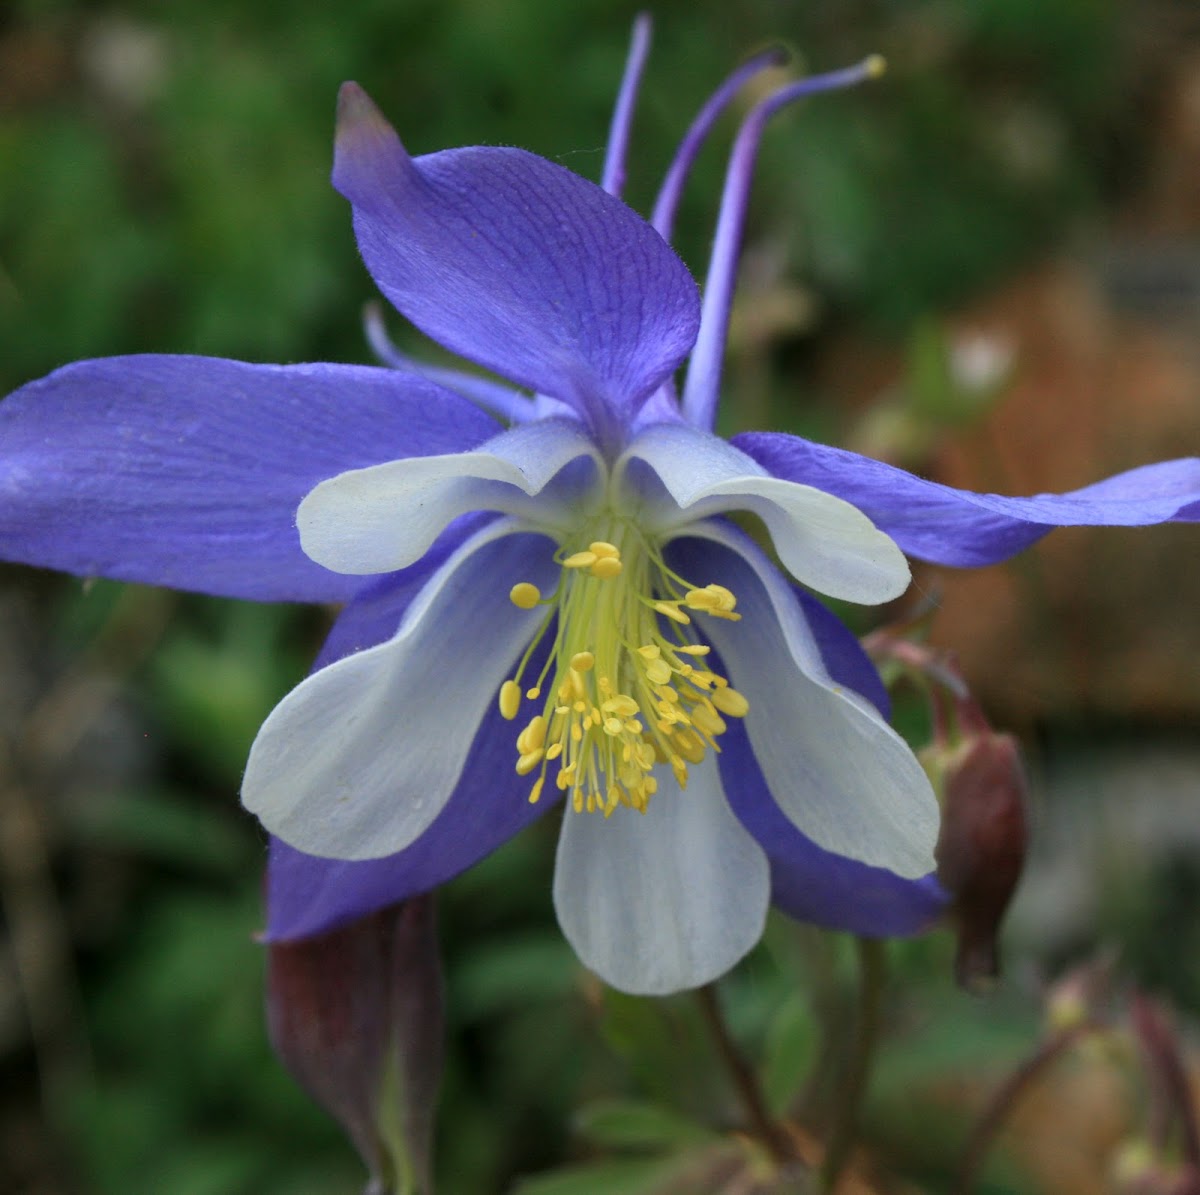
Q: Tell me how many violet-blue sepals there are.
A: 5